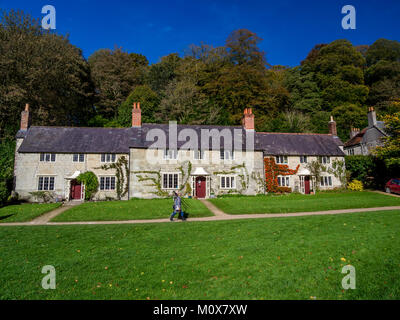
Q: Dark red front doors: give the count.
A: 3